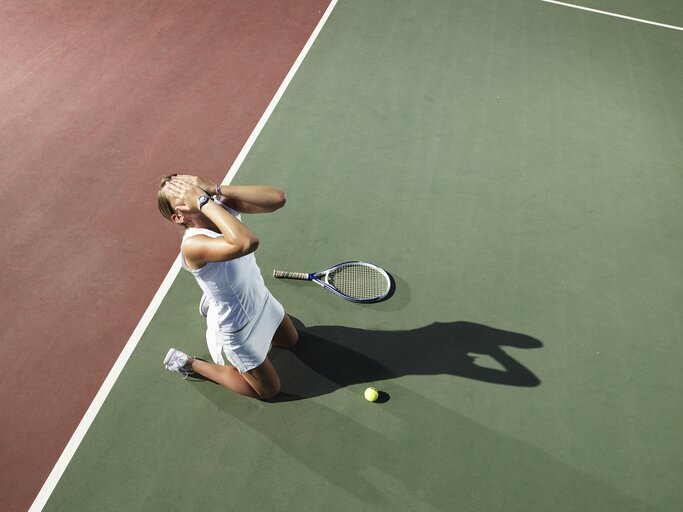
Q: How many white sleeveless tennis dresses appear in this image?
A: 1